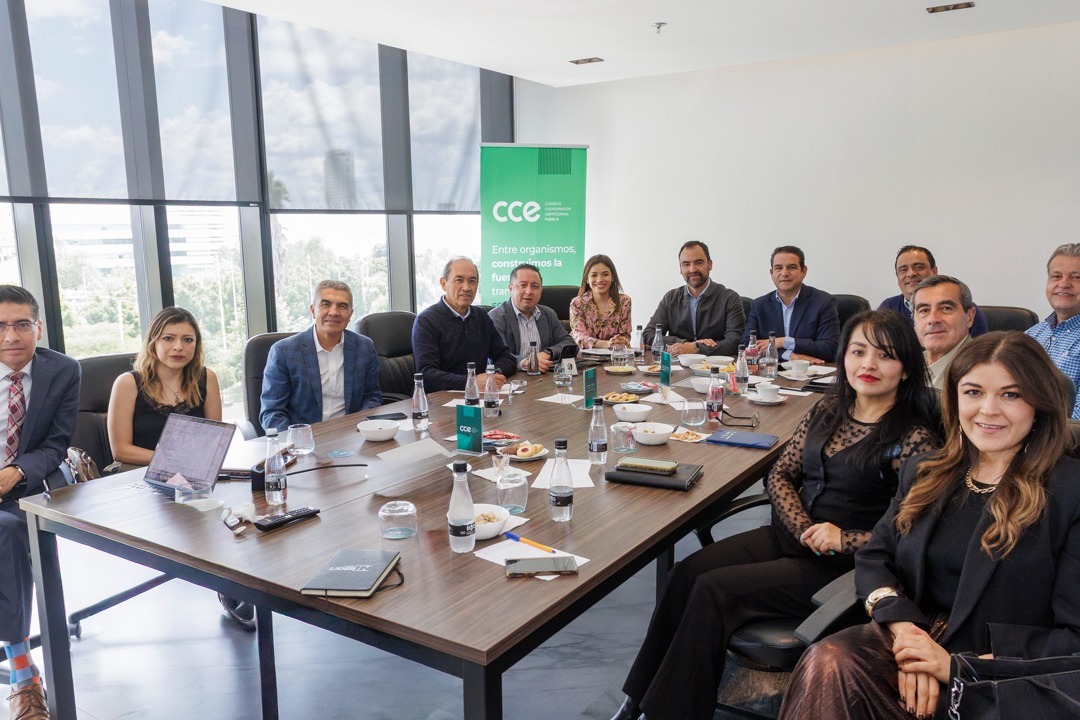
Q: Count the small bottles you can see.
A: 14